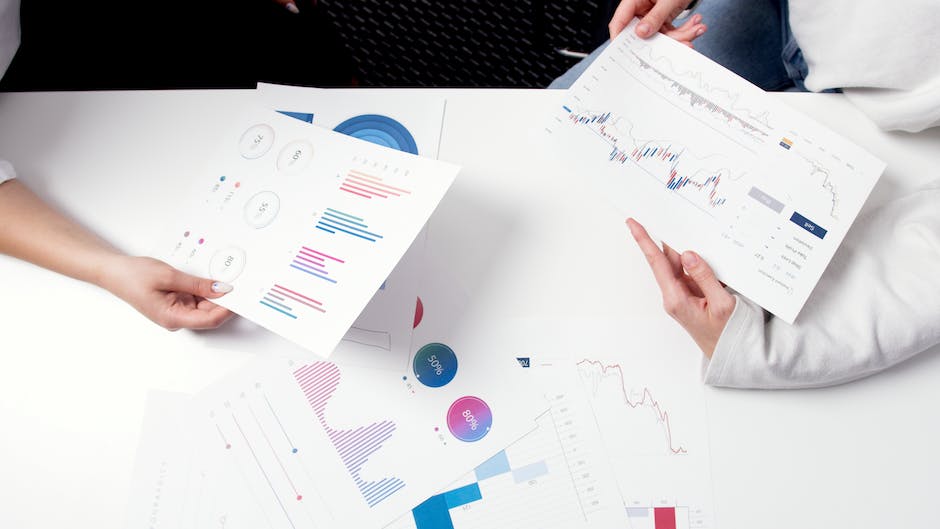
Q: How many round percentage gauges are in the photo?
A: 6